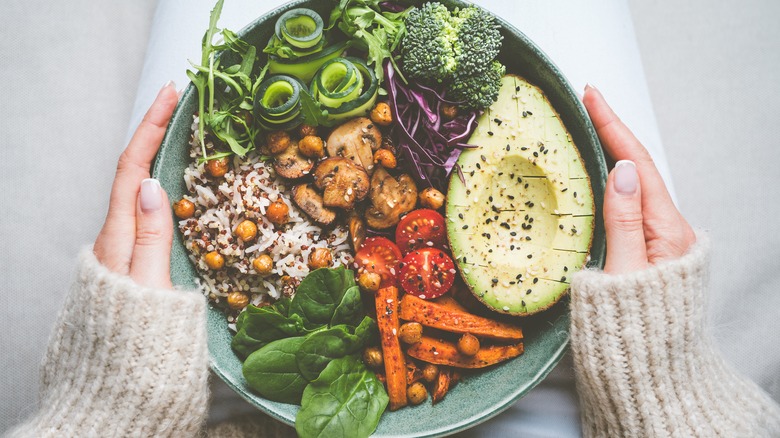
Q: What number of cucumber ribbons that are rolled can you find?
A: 3